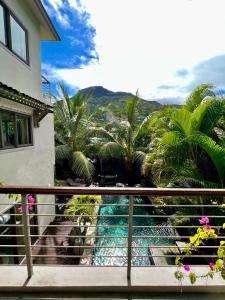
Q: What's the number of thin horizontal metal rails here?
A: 6